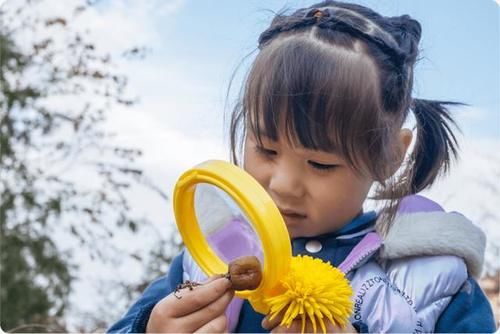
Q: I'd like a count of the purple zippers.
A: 1